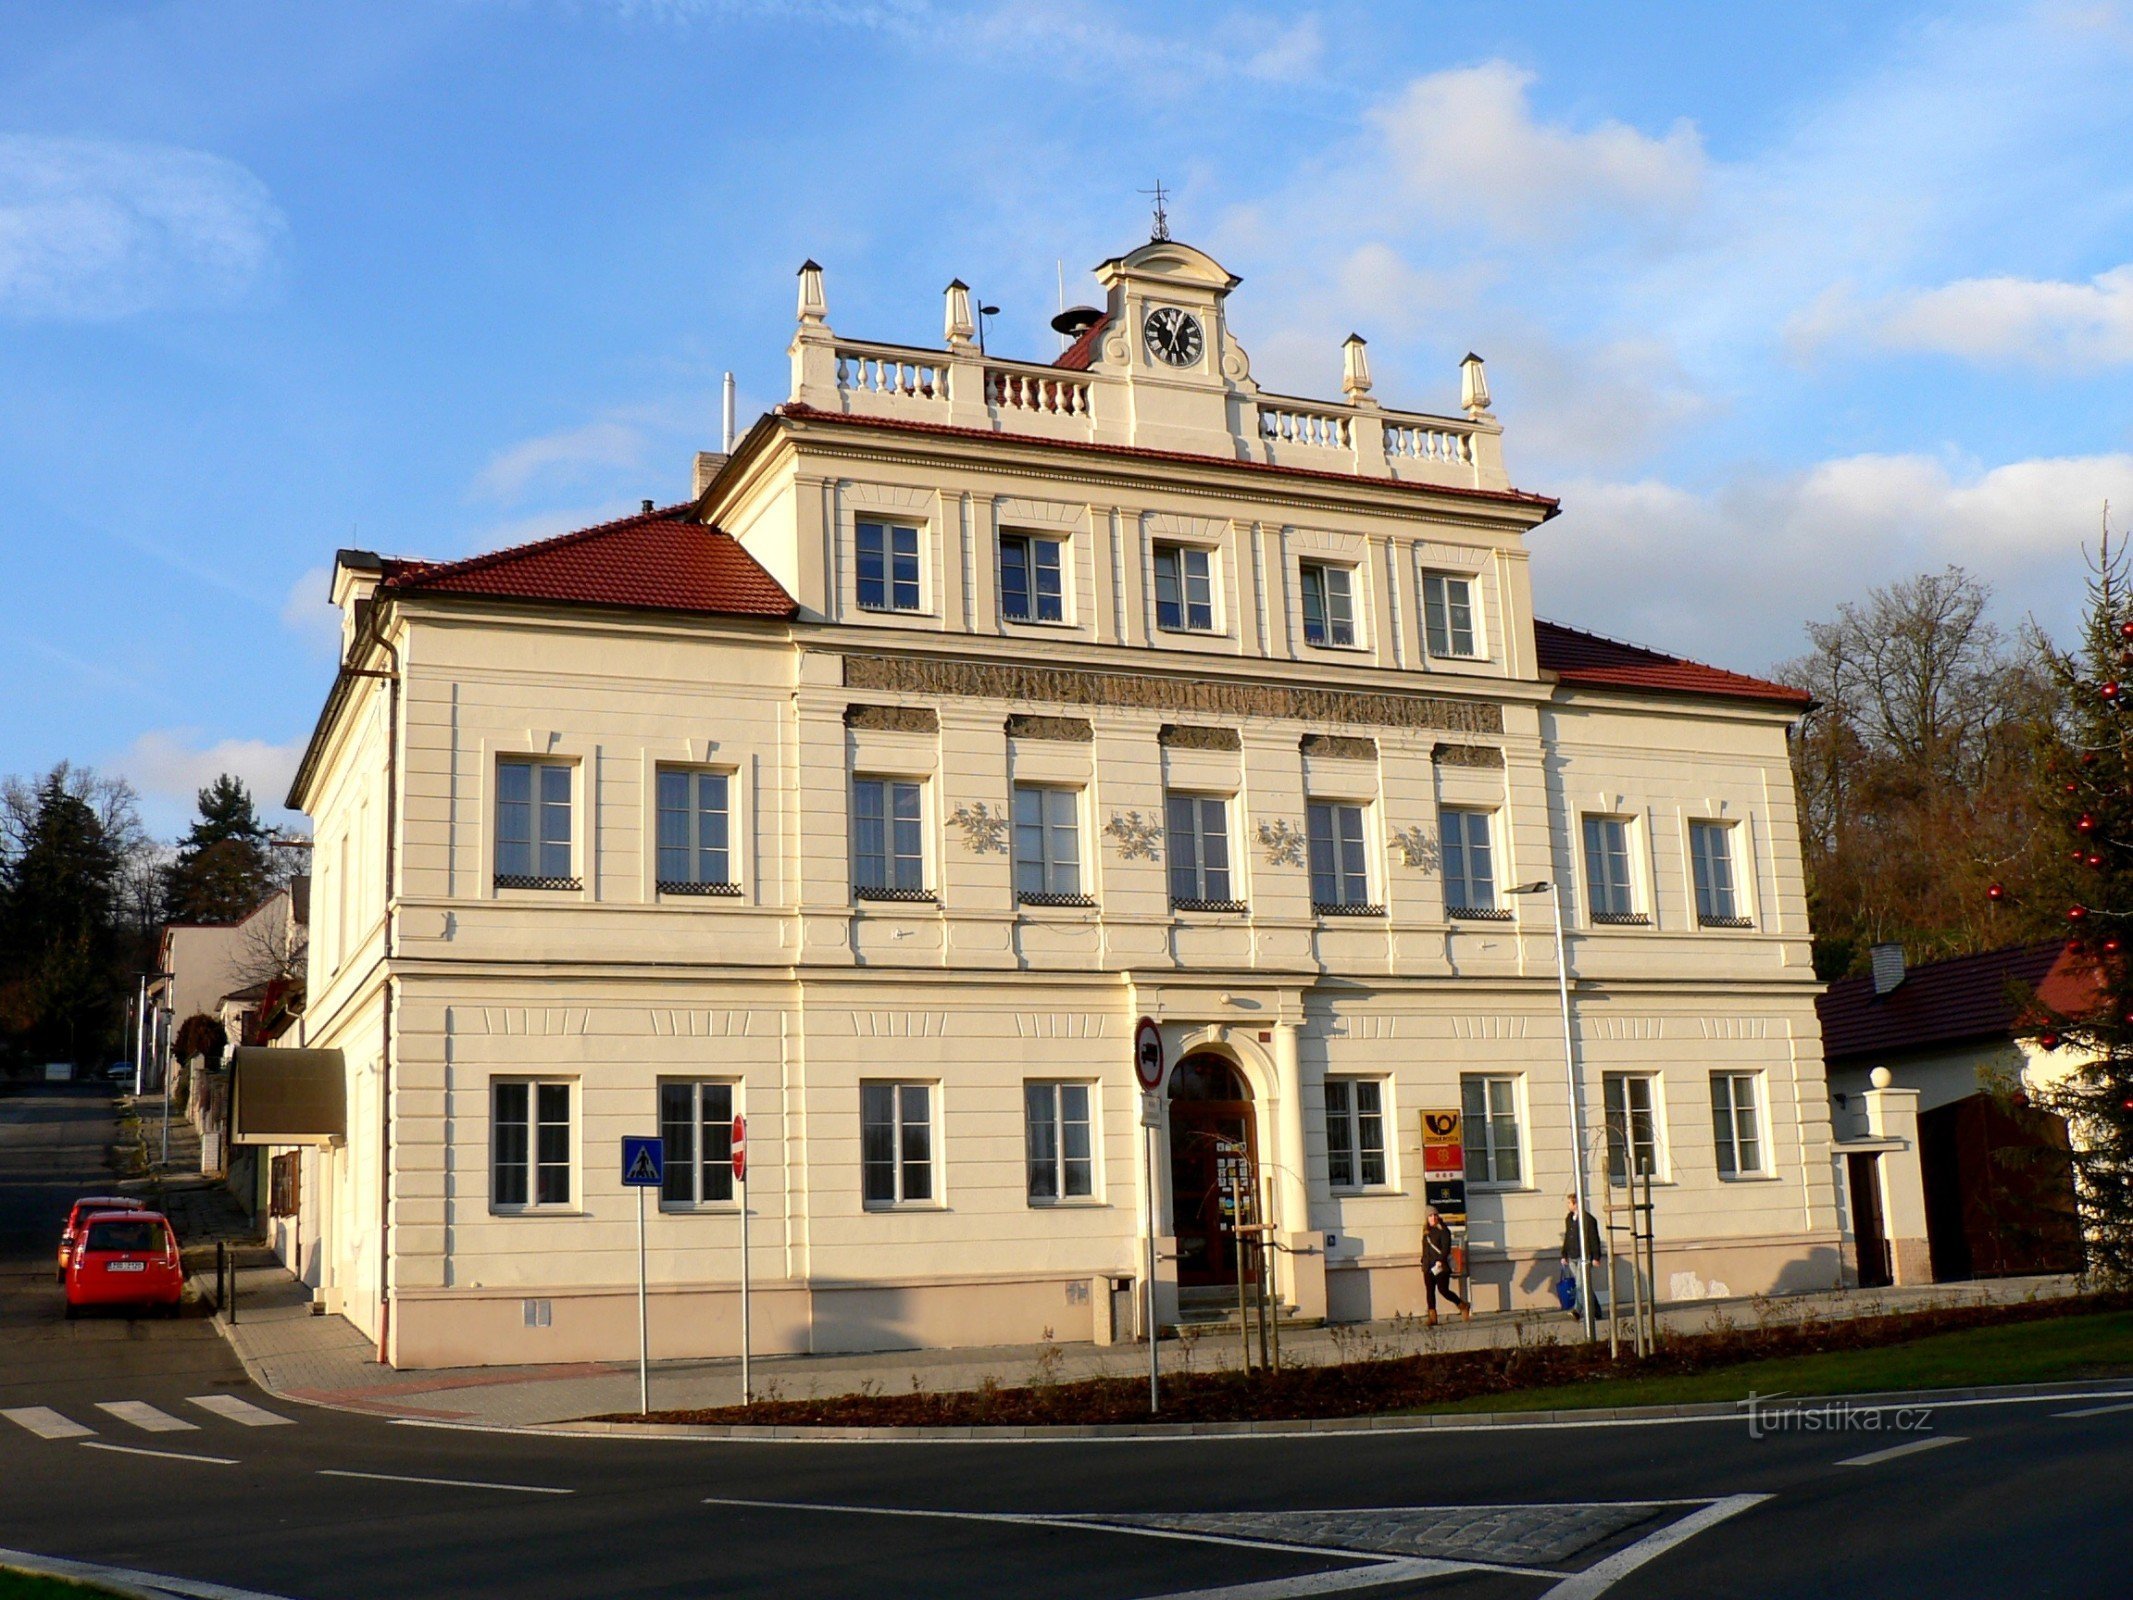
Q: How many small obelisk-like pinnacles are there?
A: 4